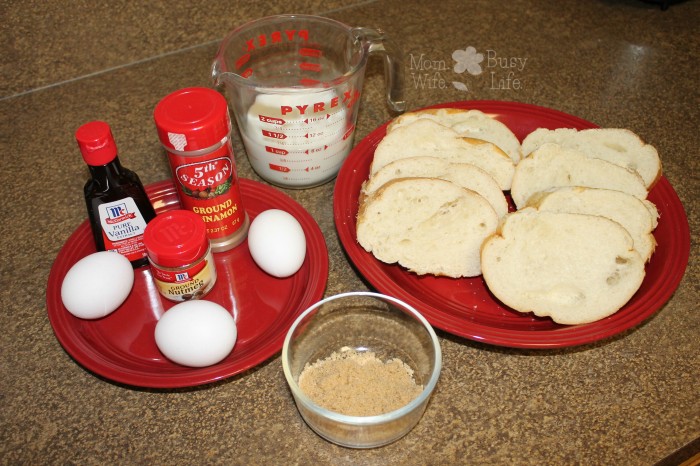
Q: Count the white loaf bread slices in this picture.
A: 8